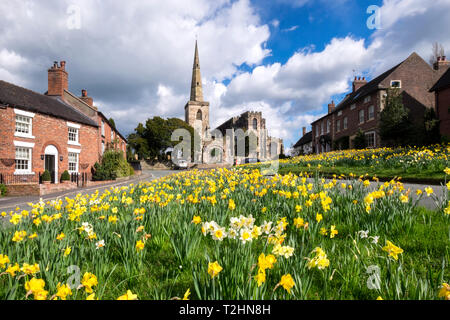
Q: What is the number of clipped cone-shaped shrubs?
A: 2